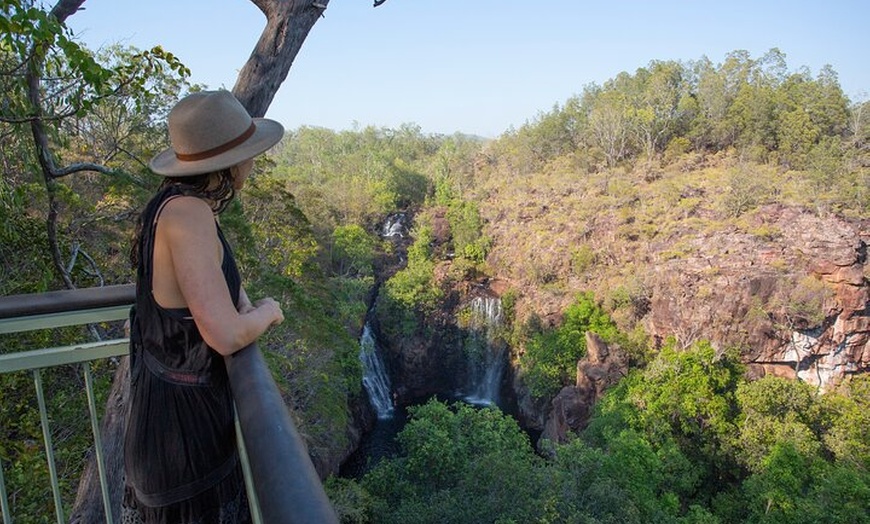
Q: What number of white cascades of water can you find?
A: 3